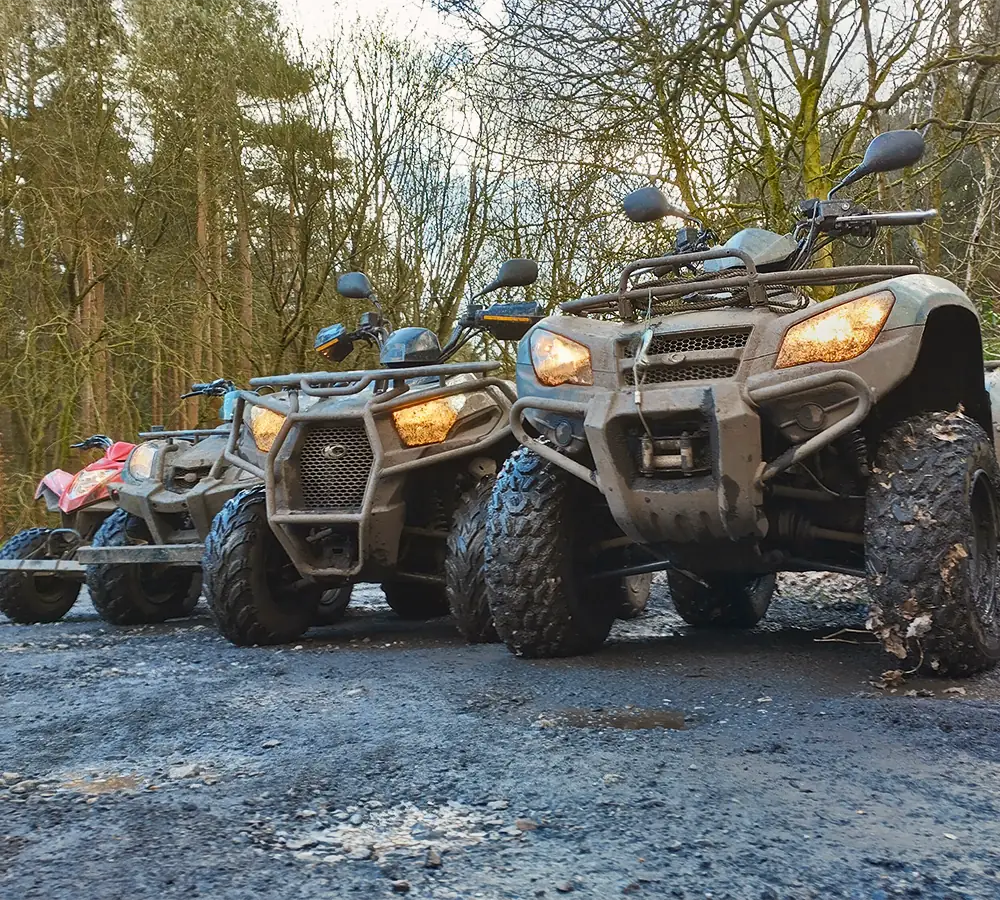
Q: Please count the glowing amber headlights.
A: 4